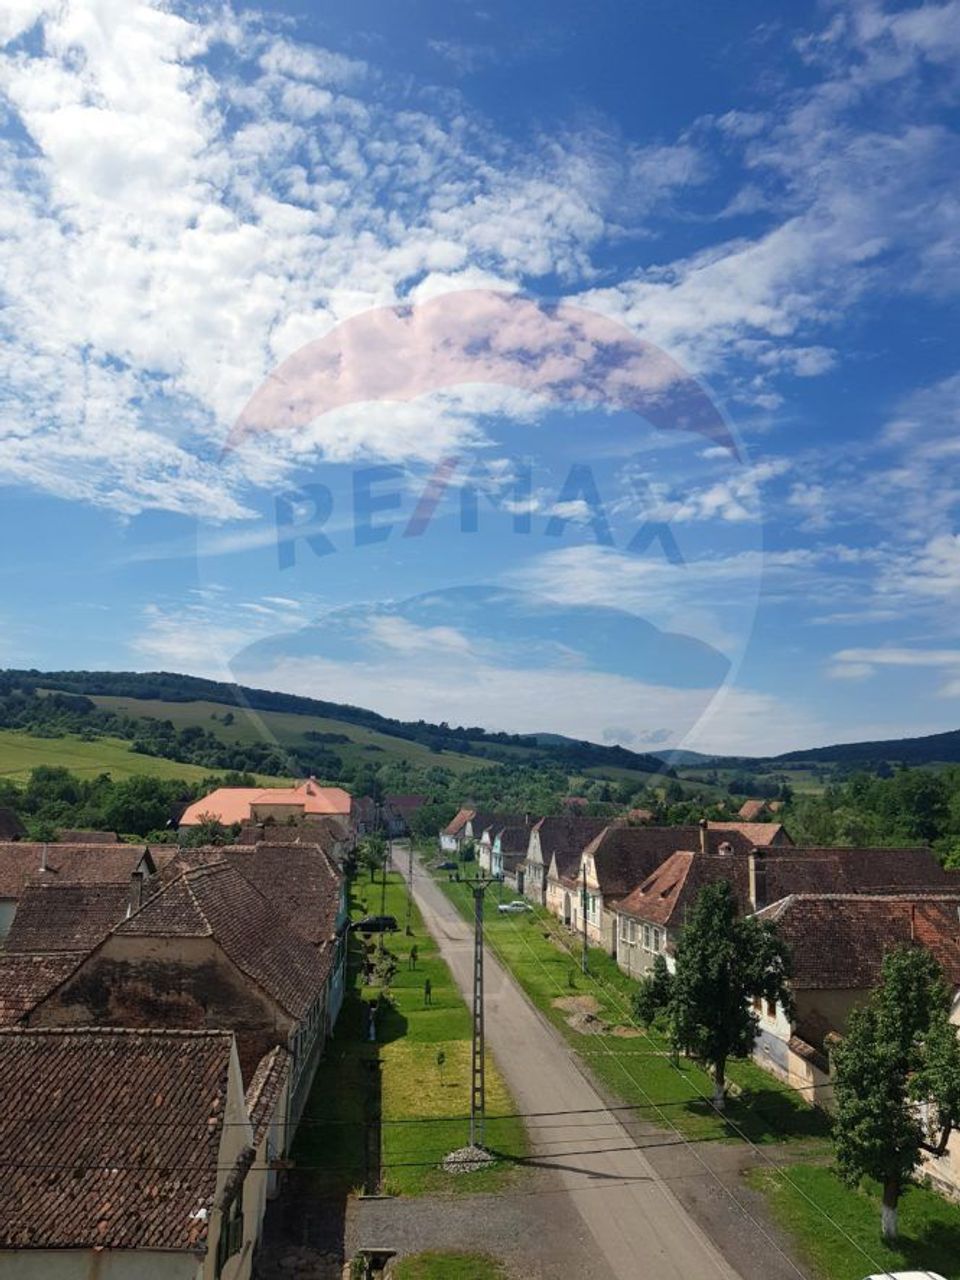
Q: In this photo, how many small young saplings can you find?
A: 3